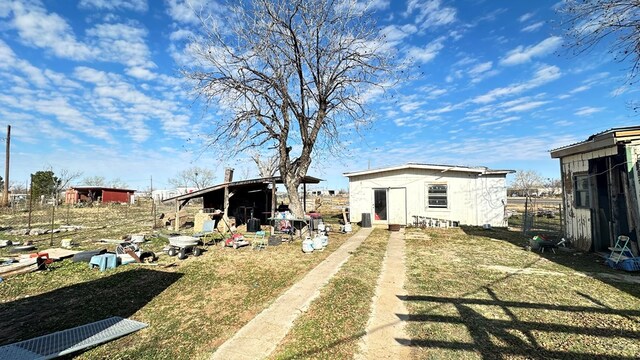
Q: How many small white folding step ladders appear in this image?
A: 1